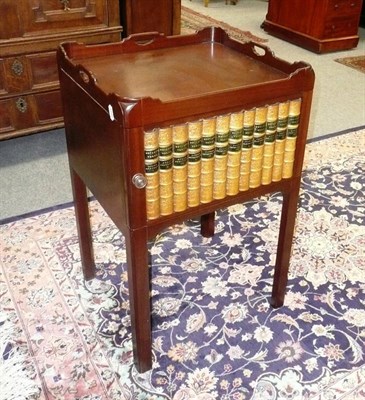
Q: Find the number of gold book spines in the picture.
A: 12